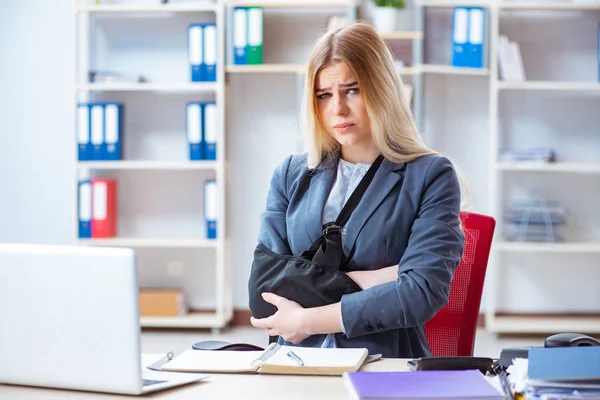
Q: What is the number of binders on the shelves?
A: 14